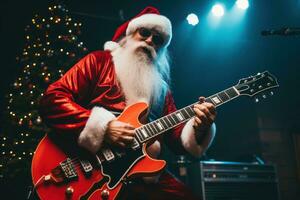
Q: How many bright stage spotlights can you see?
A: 3